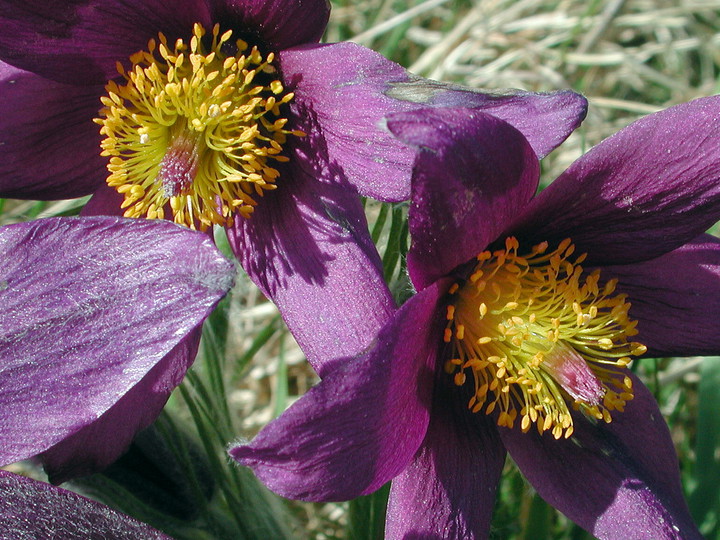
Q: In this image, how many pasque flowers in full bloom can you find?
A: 2